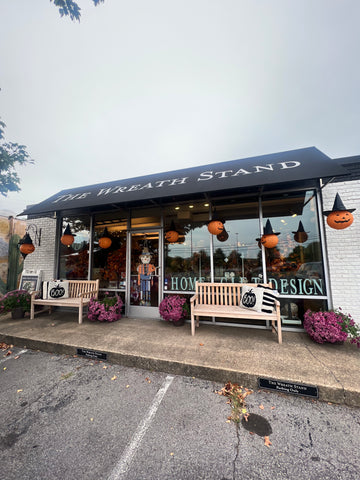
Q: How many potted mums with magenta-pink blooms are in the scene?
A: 4